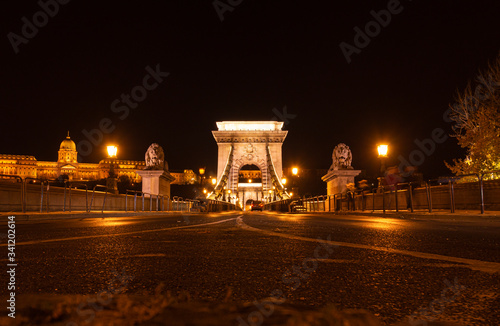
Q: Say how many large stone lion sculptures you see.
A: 2